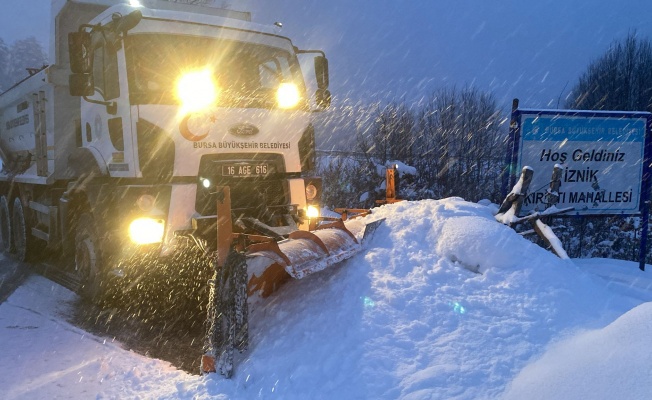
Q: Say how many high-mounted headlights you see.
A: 2